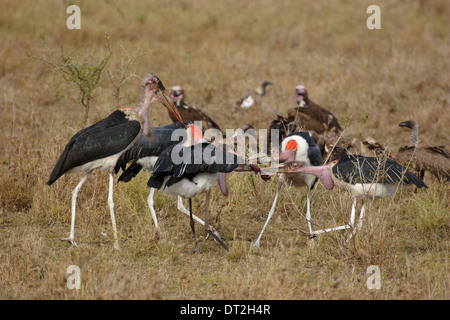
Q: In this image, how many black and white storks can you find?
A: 5